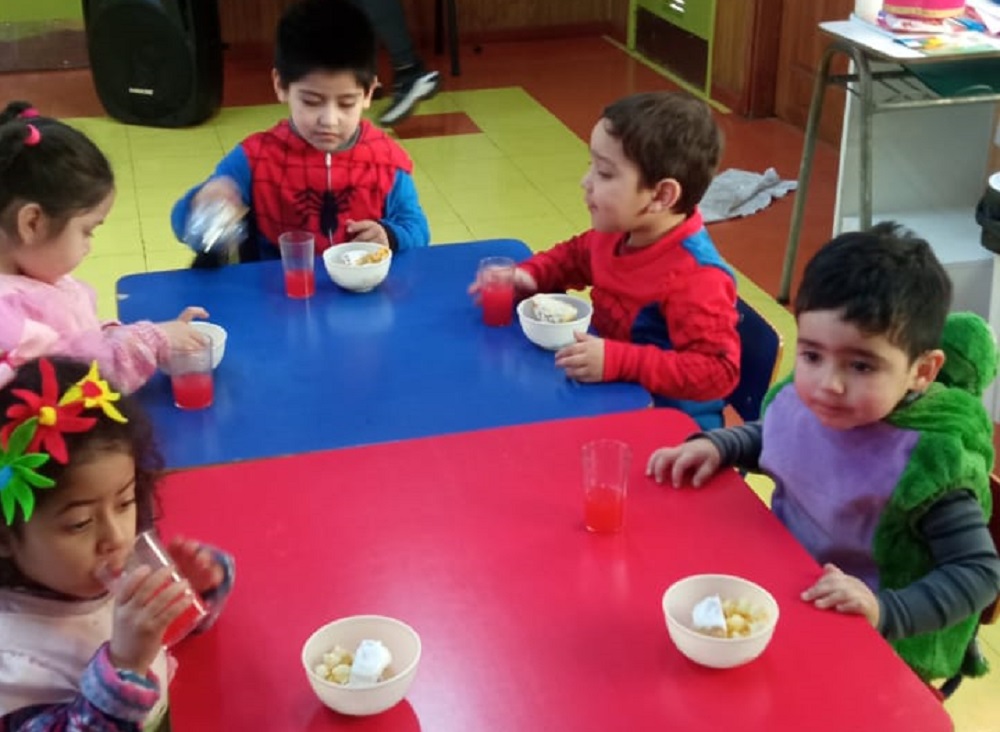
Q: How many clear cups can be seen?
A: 5